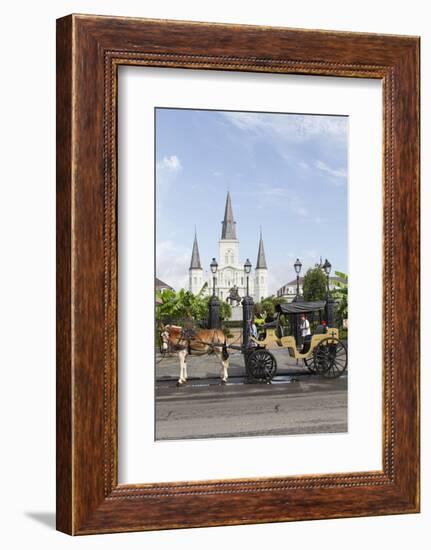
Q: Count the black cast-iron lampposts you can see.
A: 4